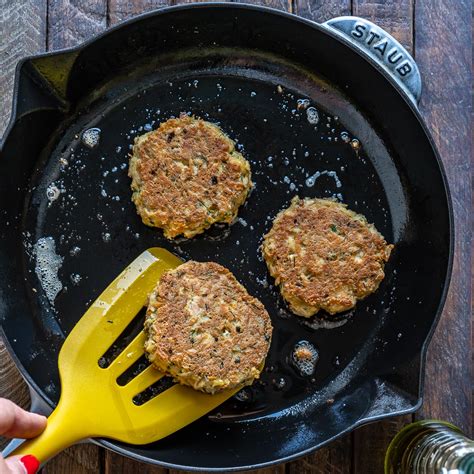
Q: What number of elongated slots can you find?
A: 3